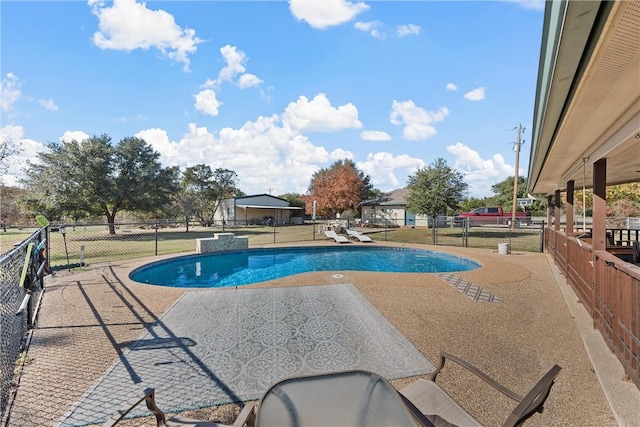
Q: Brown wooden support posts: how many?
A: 4